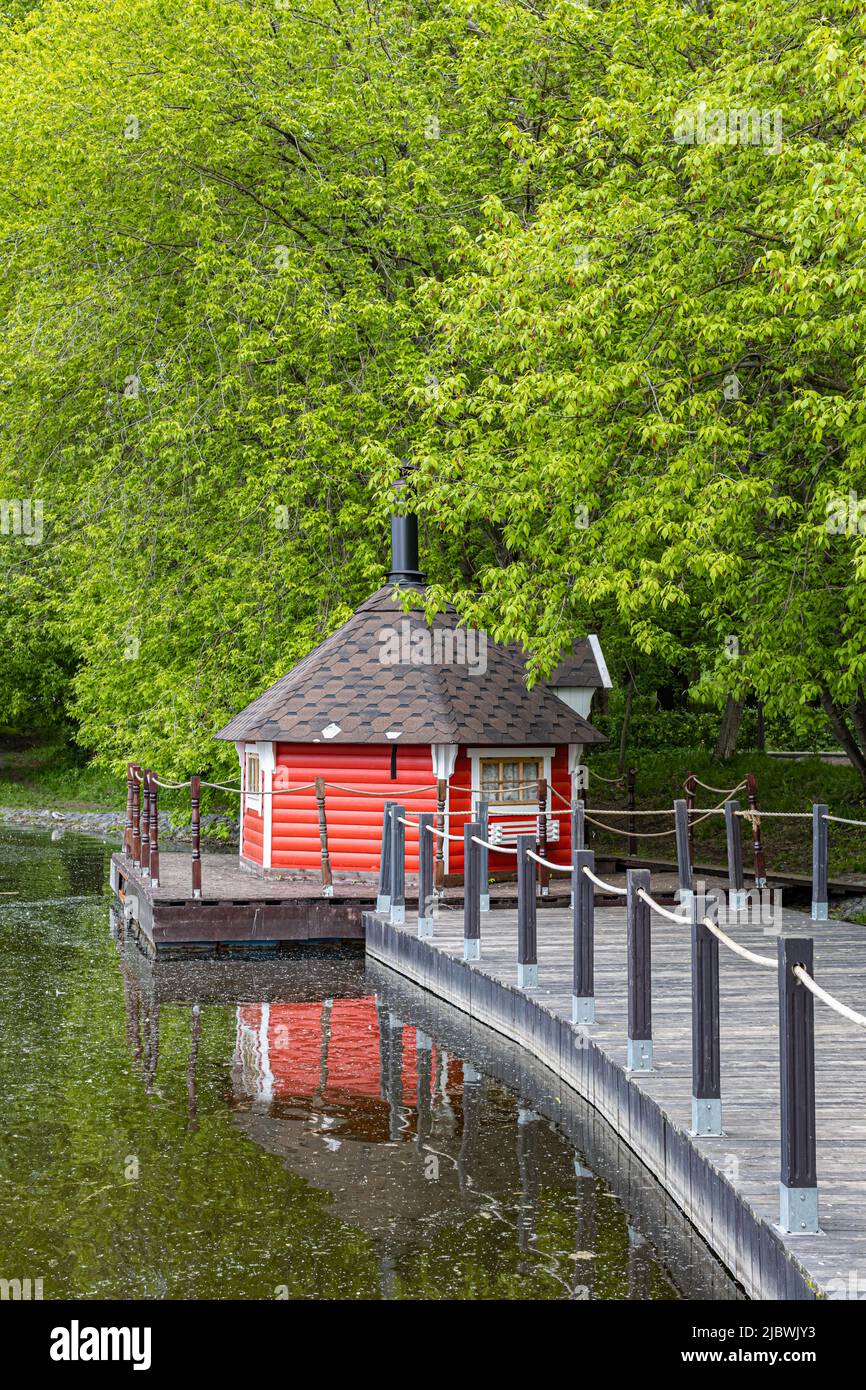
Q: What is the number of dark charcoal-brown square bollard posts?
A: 14